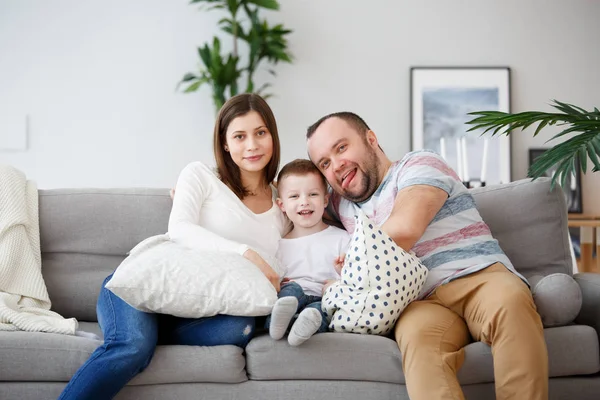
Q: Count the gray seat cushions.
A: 2